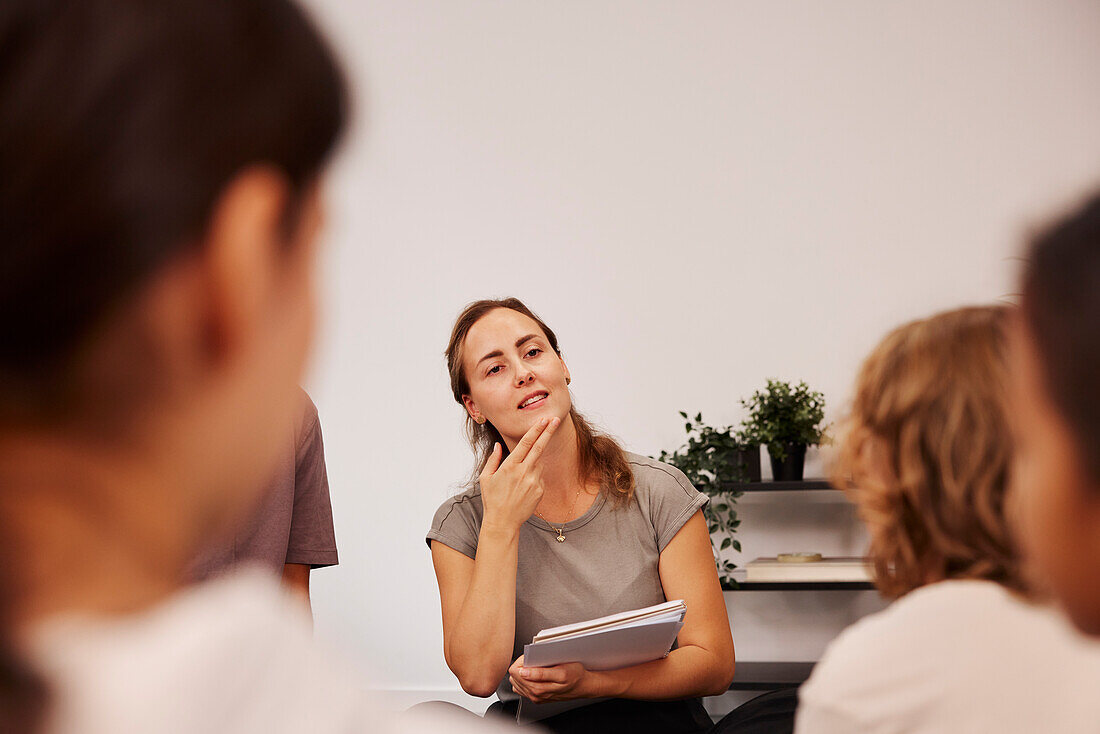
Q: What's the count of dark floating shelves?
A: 3